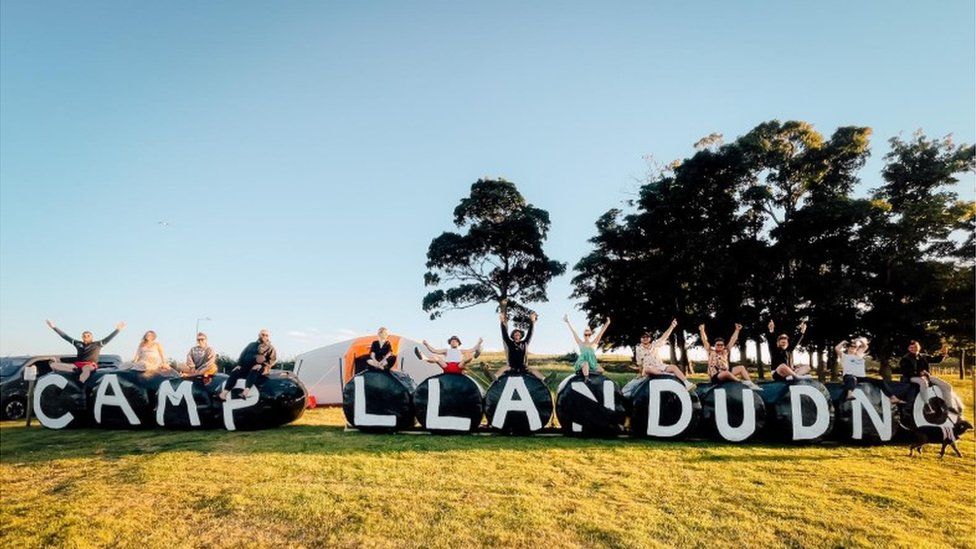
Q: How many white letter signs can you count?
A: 13